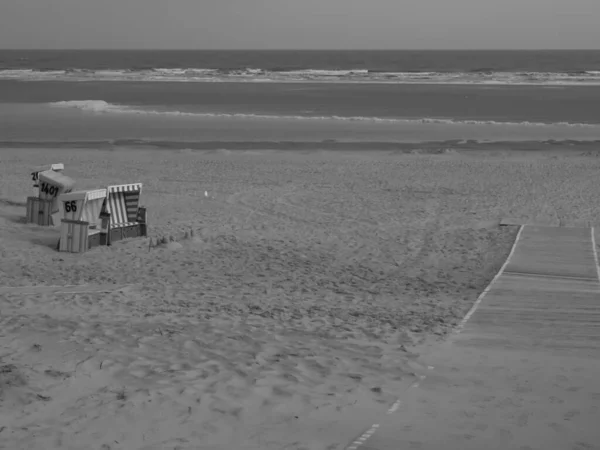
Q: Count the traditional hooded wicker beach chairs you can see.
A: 4